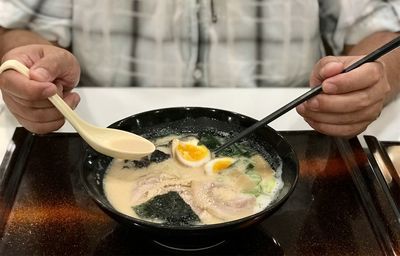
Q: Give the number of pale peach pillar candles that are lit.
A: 0